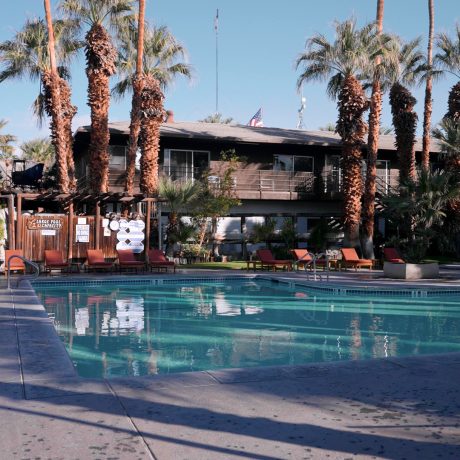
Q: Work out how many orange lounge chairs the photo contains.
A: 9